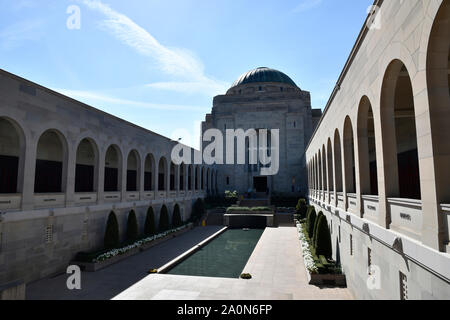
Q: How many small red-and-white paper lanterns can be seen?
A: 0